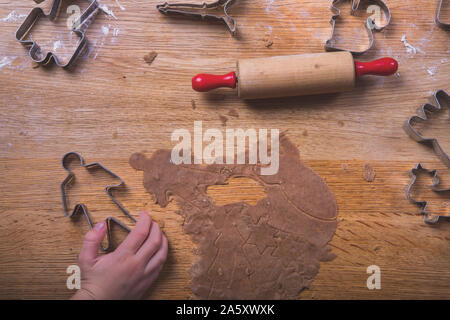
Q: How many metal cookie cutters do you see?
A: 7